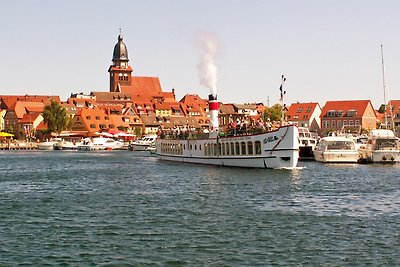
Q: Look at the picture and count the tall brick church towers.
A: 1